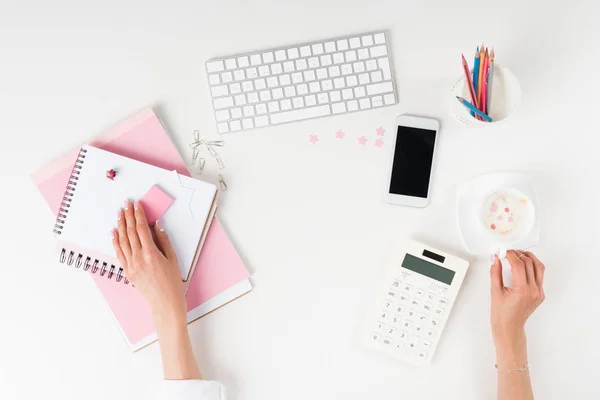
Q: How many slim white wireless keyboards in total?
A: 1